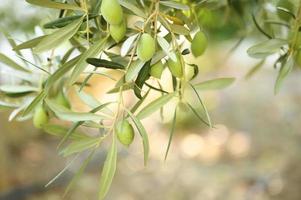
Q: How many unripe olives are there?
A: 9